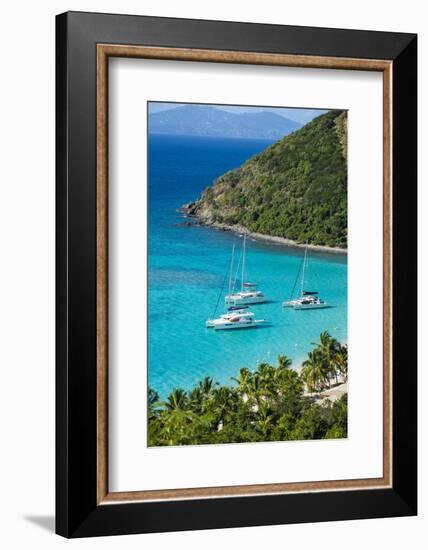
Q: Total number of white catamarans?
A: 3